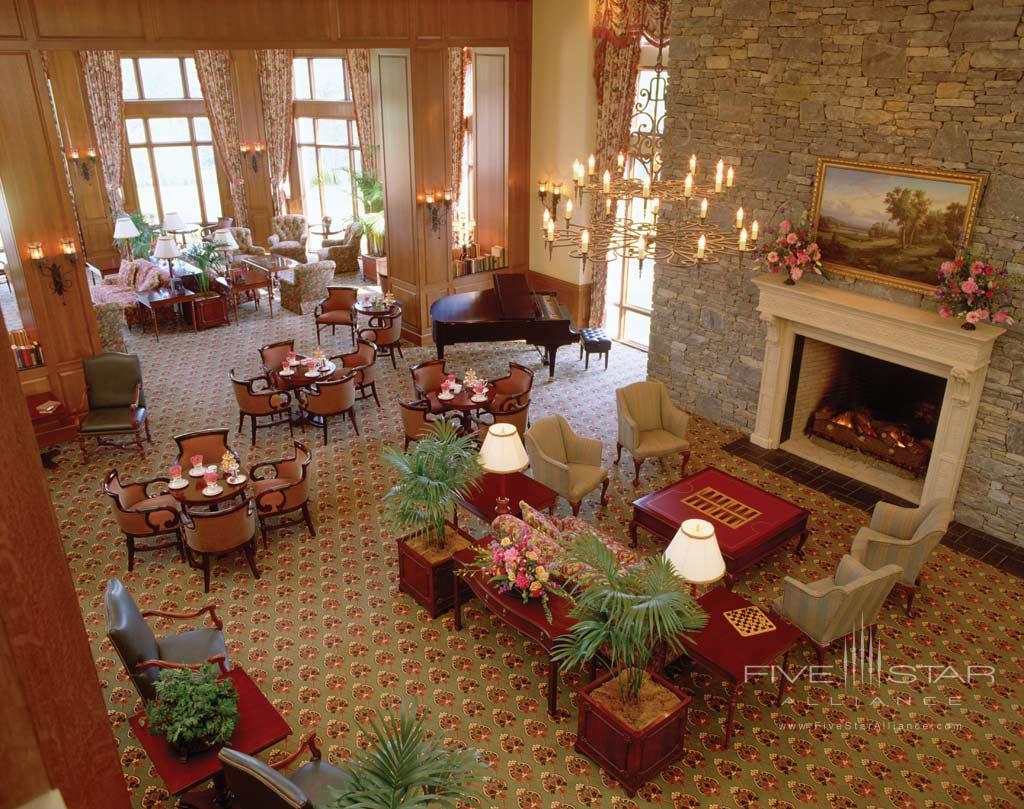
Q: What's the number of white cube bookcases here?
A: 0